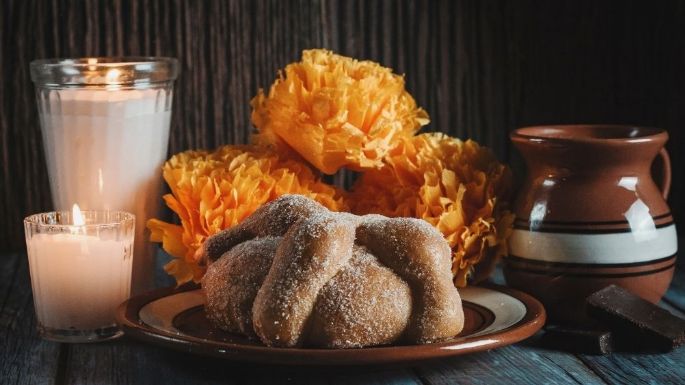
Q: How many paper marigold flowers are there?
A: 3